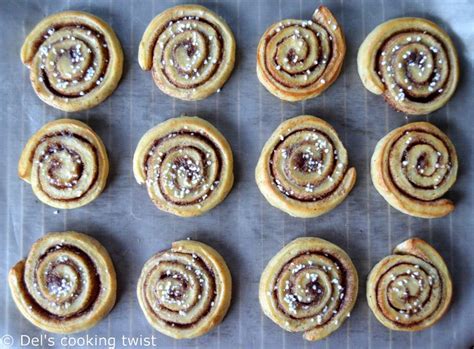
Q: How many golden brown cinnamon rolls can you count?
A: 12